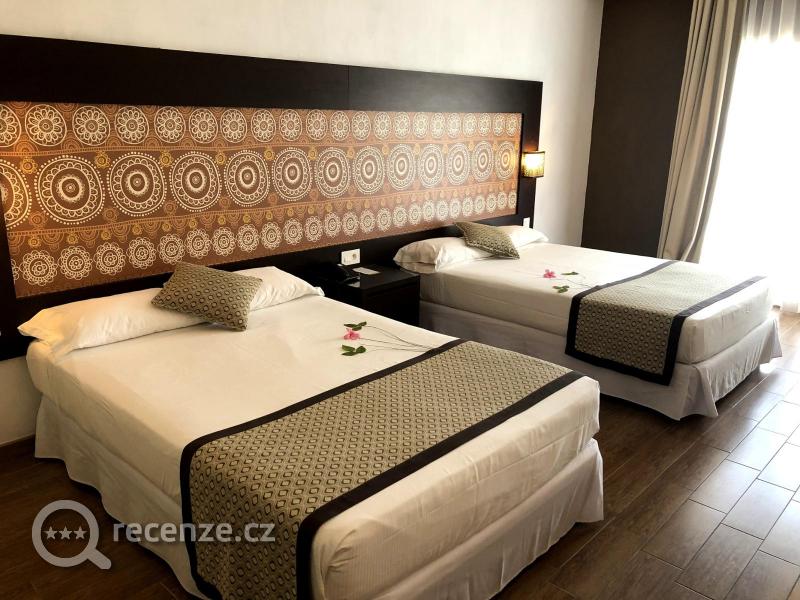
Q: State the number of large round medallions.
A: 13